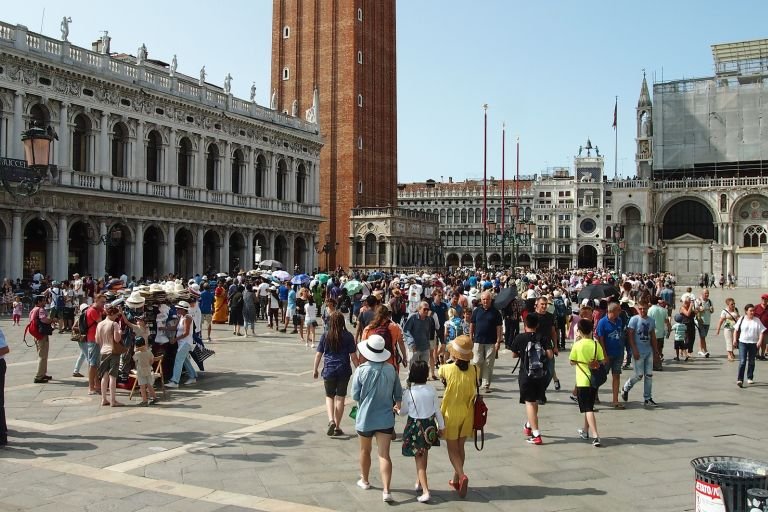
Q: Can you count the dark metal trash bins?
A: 1